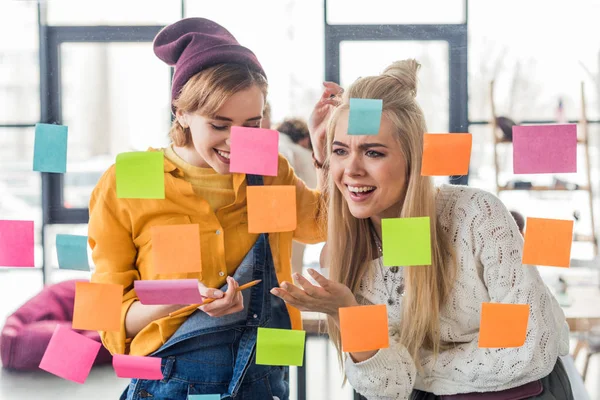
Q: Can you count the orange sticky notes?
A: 7